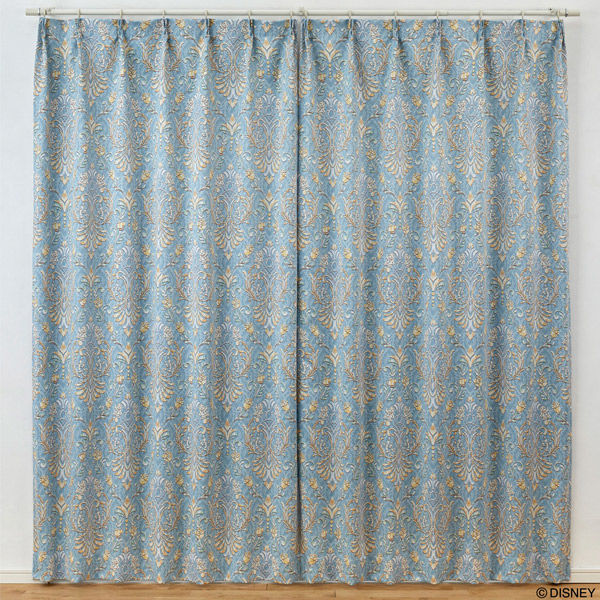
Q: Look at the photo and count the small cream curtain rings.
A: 14